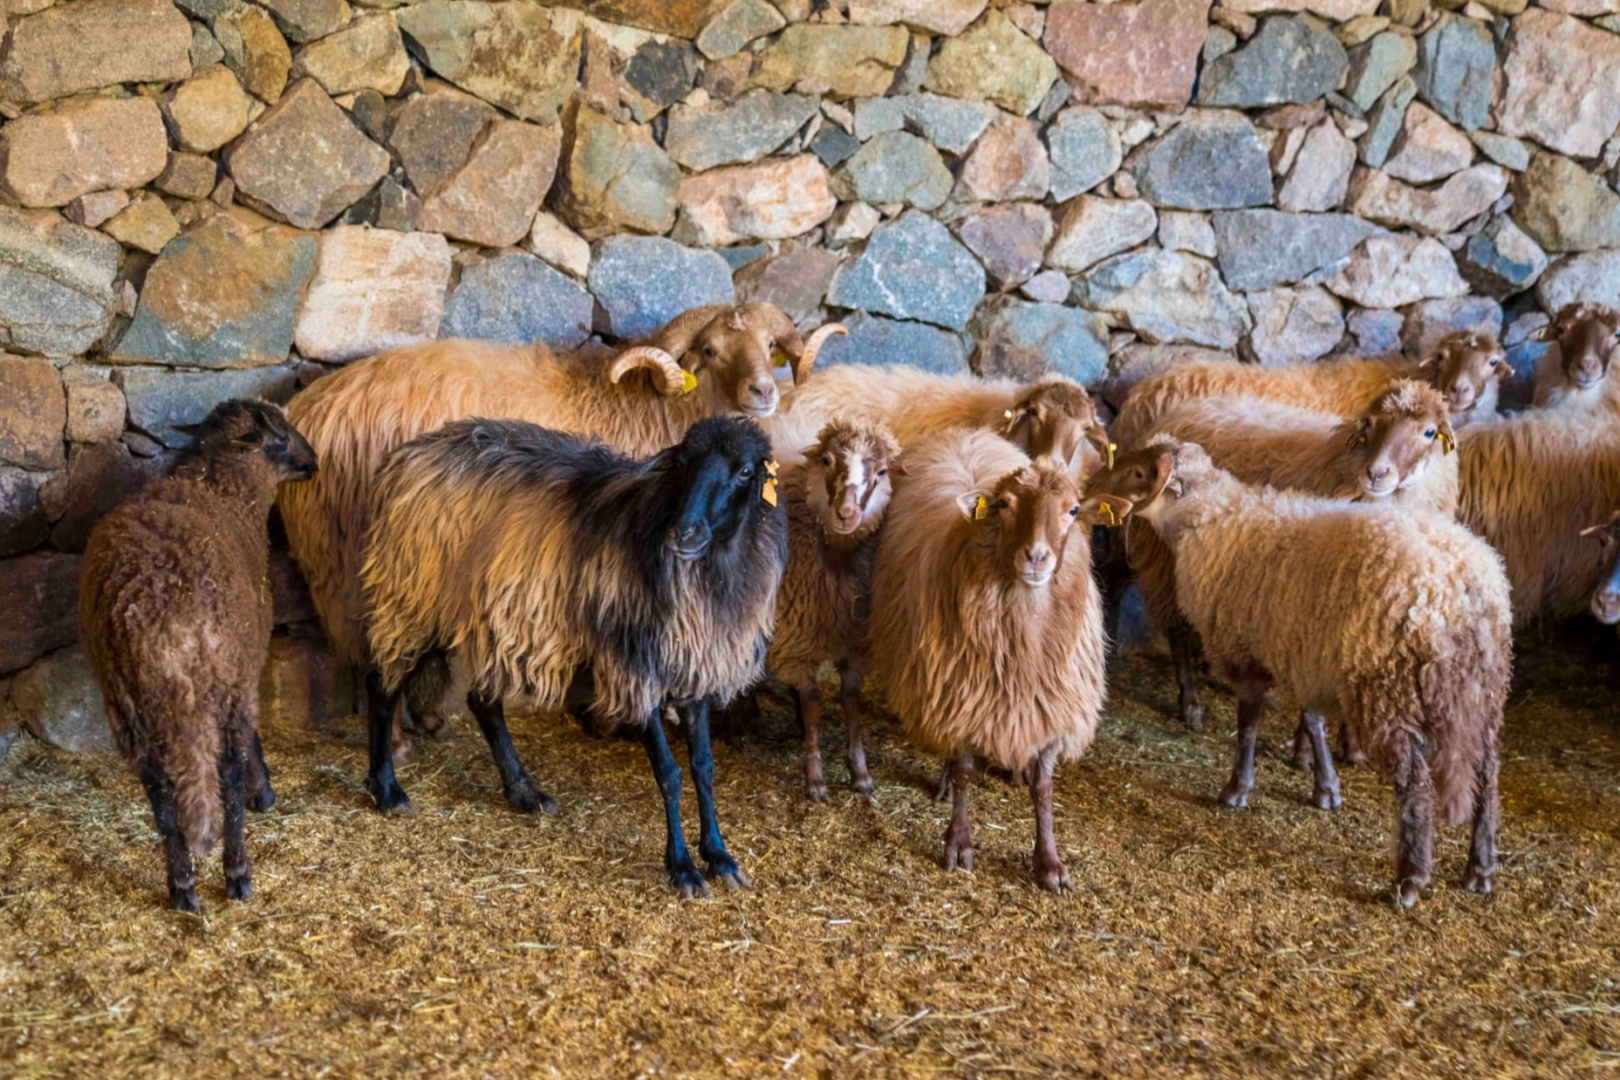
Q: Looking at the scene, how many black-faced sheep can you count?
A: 2